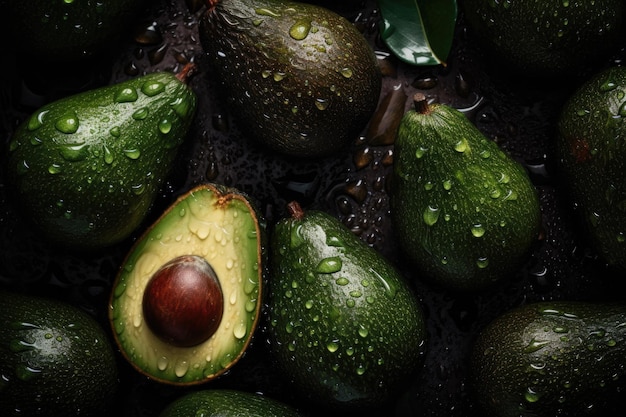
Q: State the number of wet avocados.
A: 11